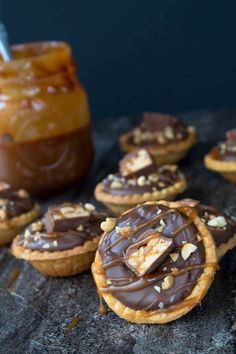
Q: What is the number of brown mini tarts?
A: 7